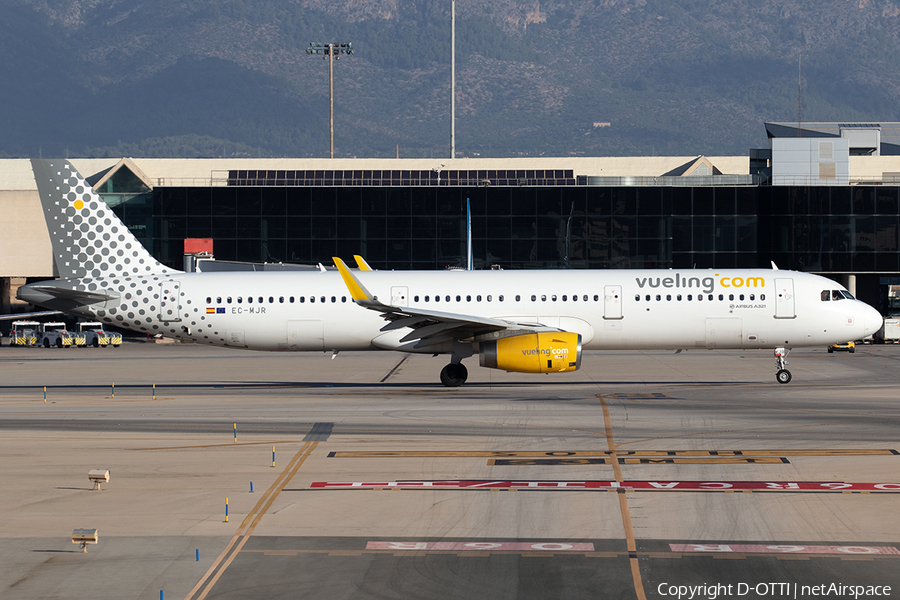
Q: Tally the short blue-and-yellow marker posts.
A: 6